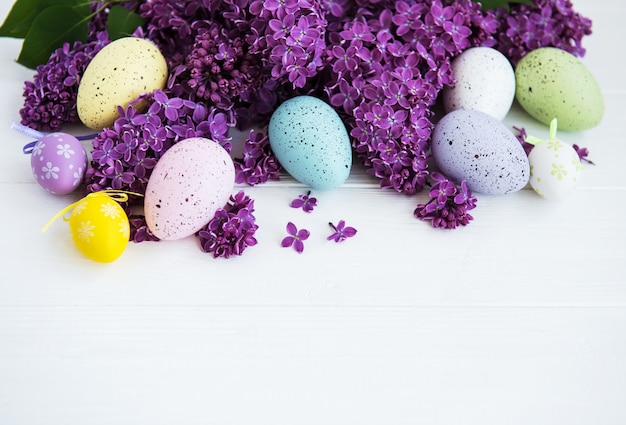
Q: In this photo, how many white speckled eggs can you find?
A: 1